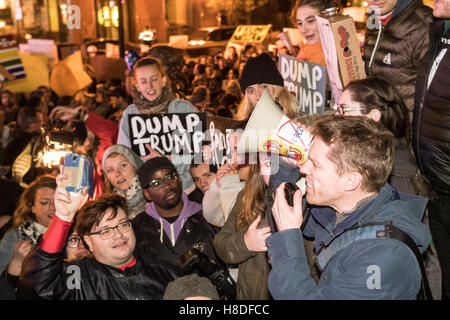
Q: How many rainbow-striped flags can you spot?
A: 1